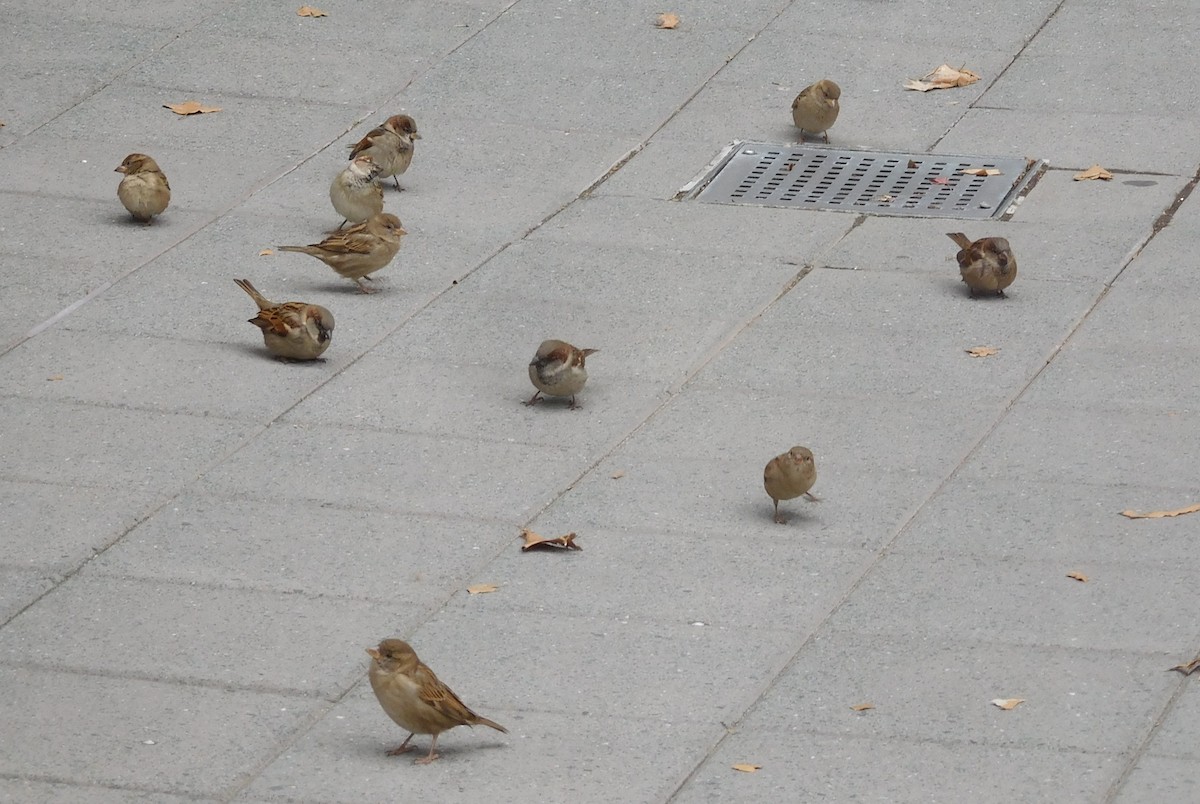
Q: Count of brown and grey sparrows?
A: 10